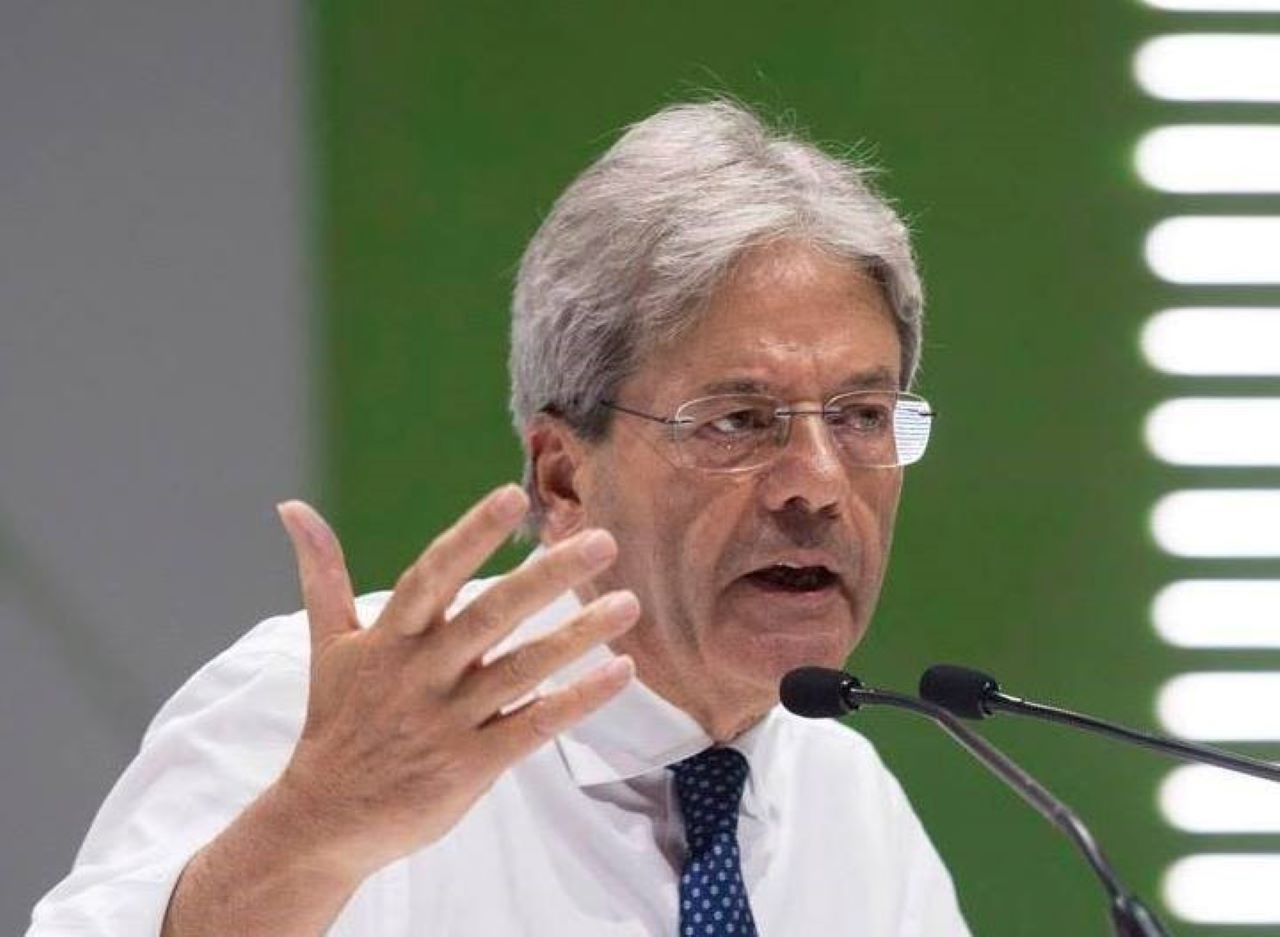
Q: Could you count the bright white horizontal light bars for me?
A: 11